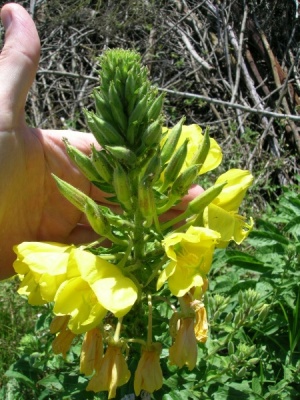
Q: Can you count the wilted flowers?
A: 6